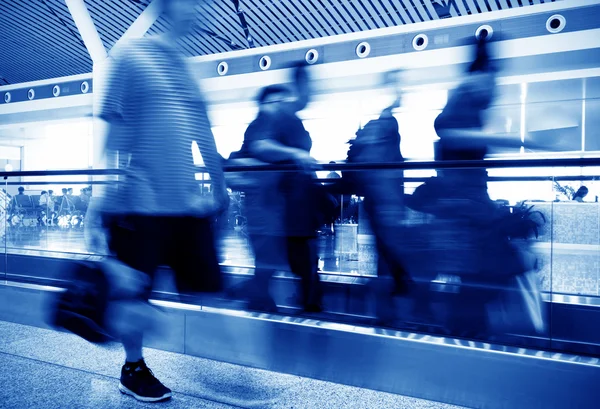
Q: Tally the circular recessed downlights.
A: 11